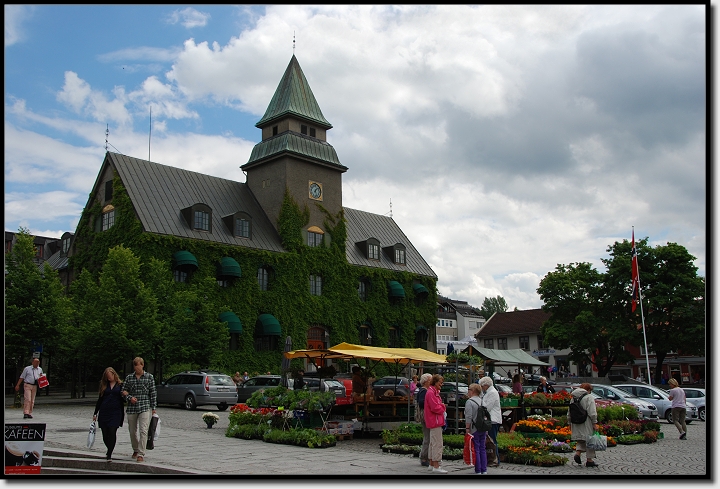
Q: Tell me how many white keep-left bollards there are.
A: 0